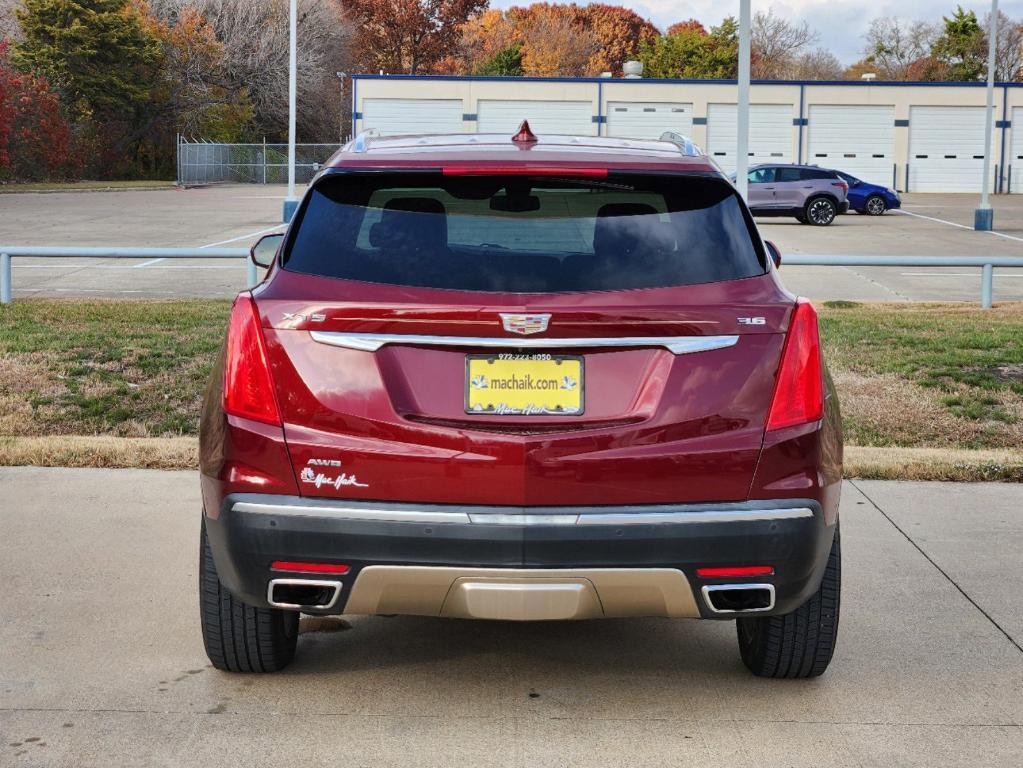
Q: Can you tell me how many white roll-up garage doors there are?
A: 7